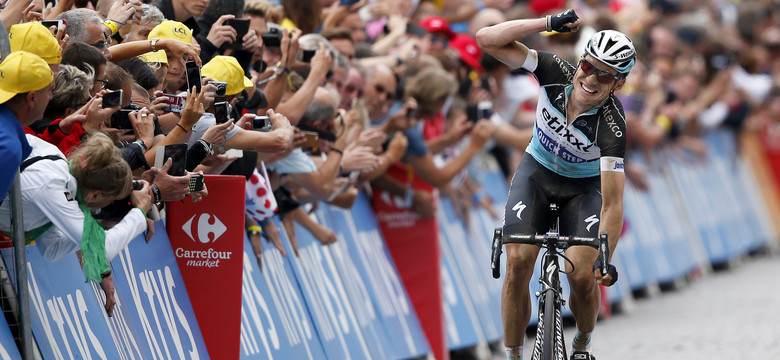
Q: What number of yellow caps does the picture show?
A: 5